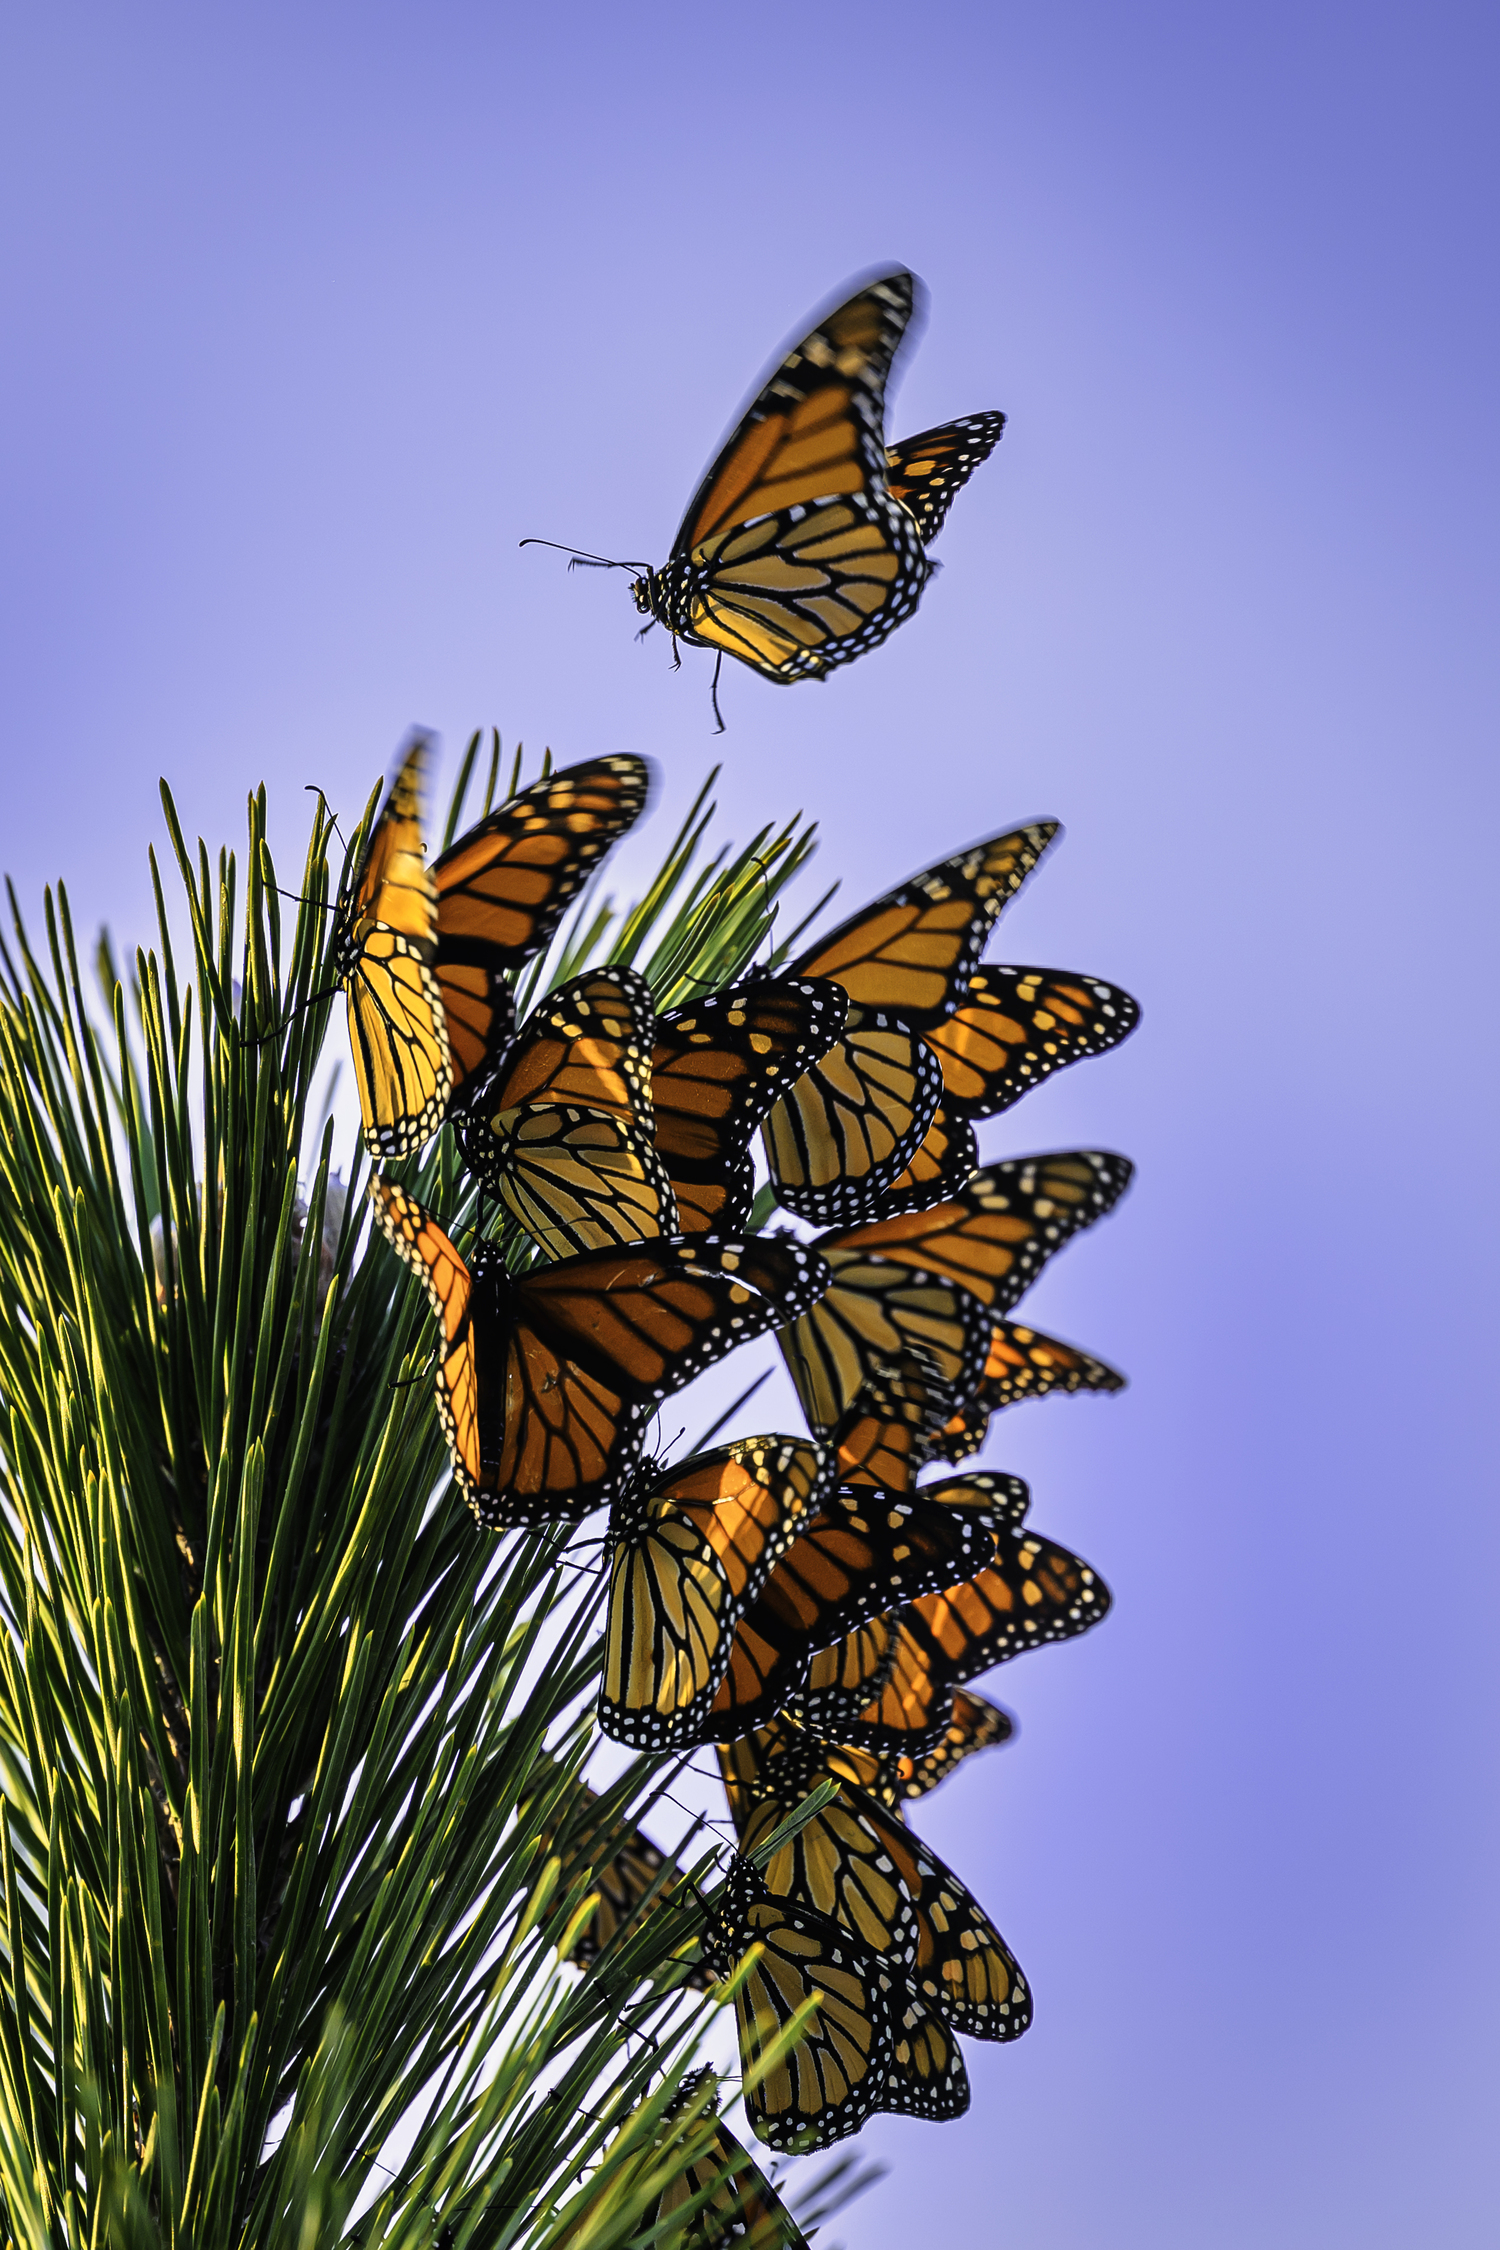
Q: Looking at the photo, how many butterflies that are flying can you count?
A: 1